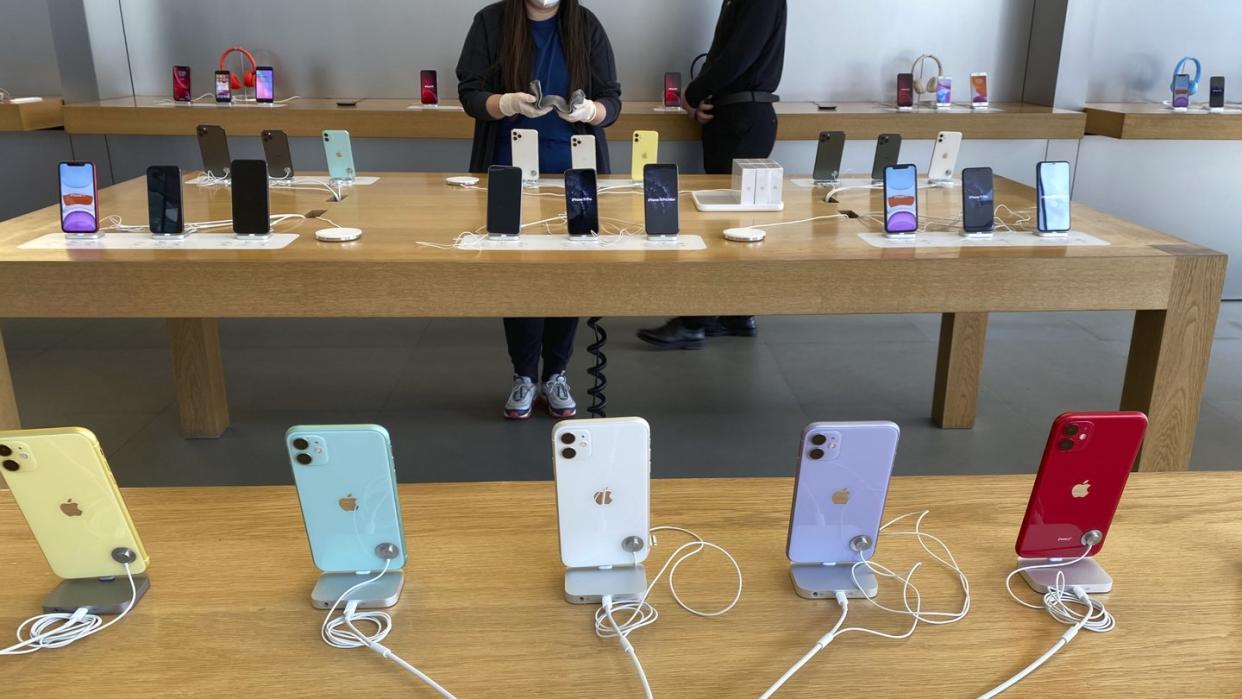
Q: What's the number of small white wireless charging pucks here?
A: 3